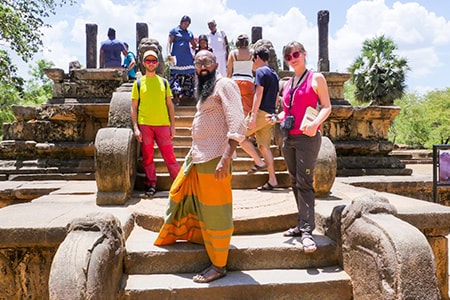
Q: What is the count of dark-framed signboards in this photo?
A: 1